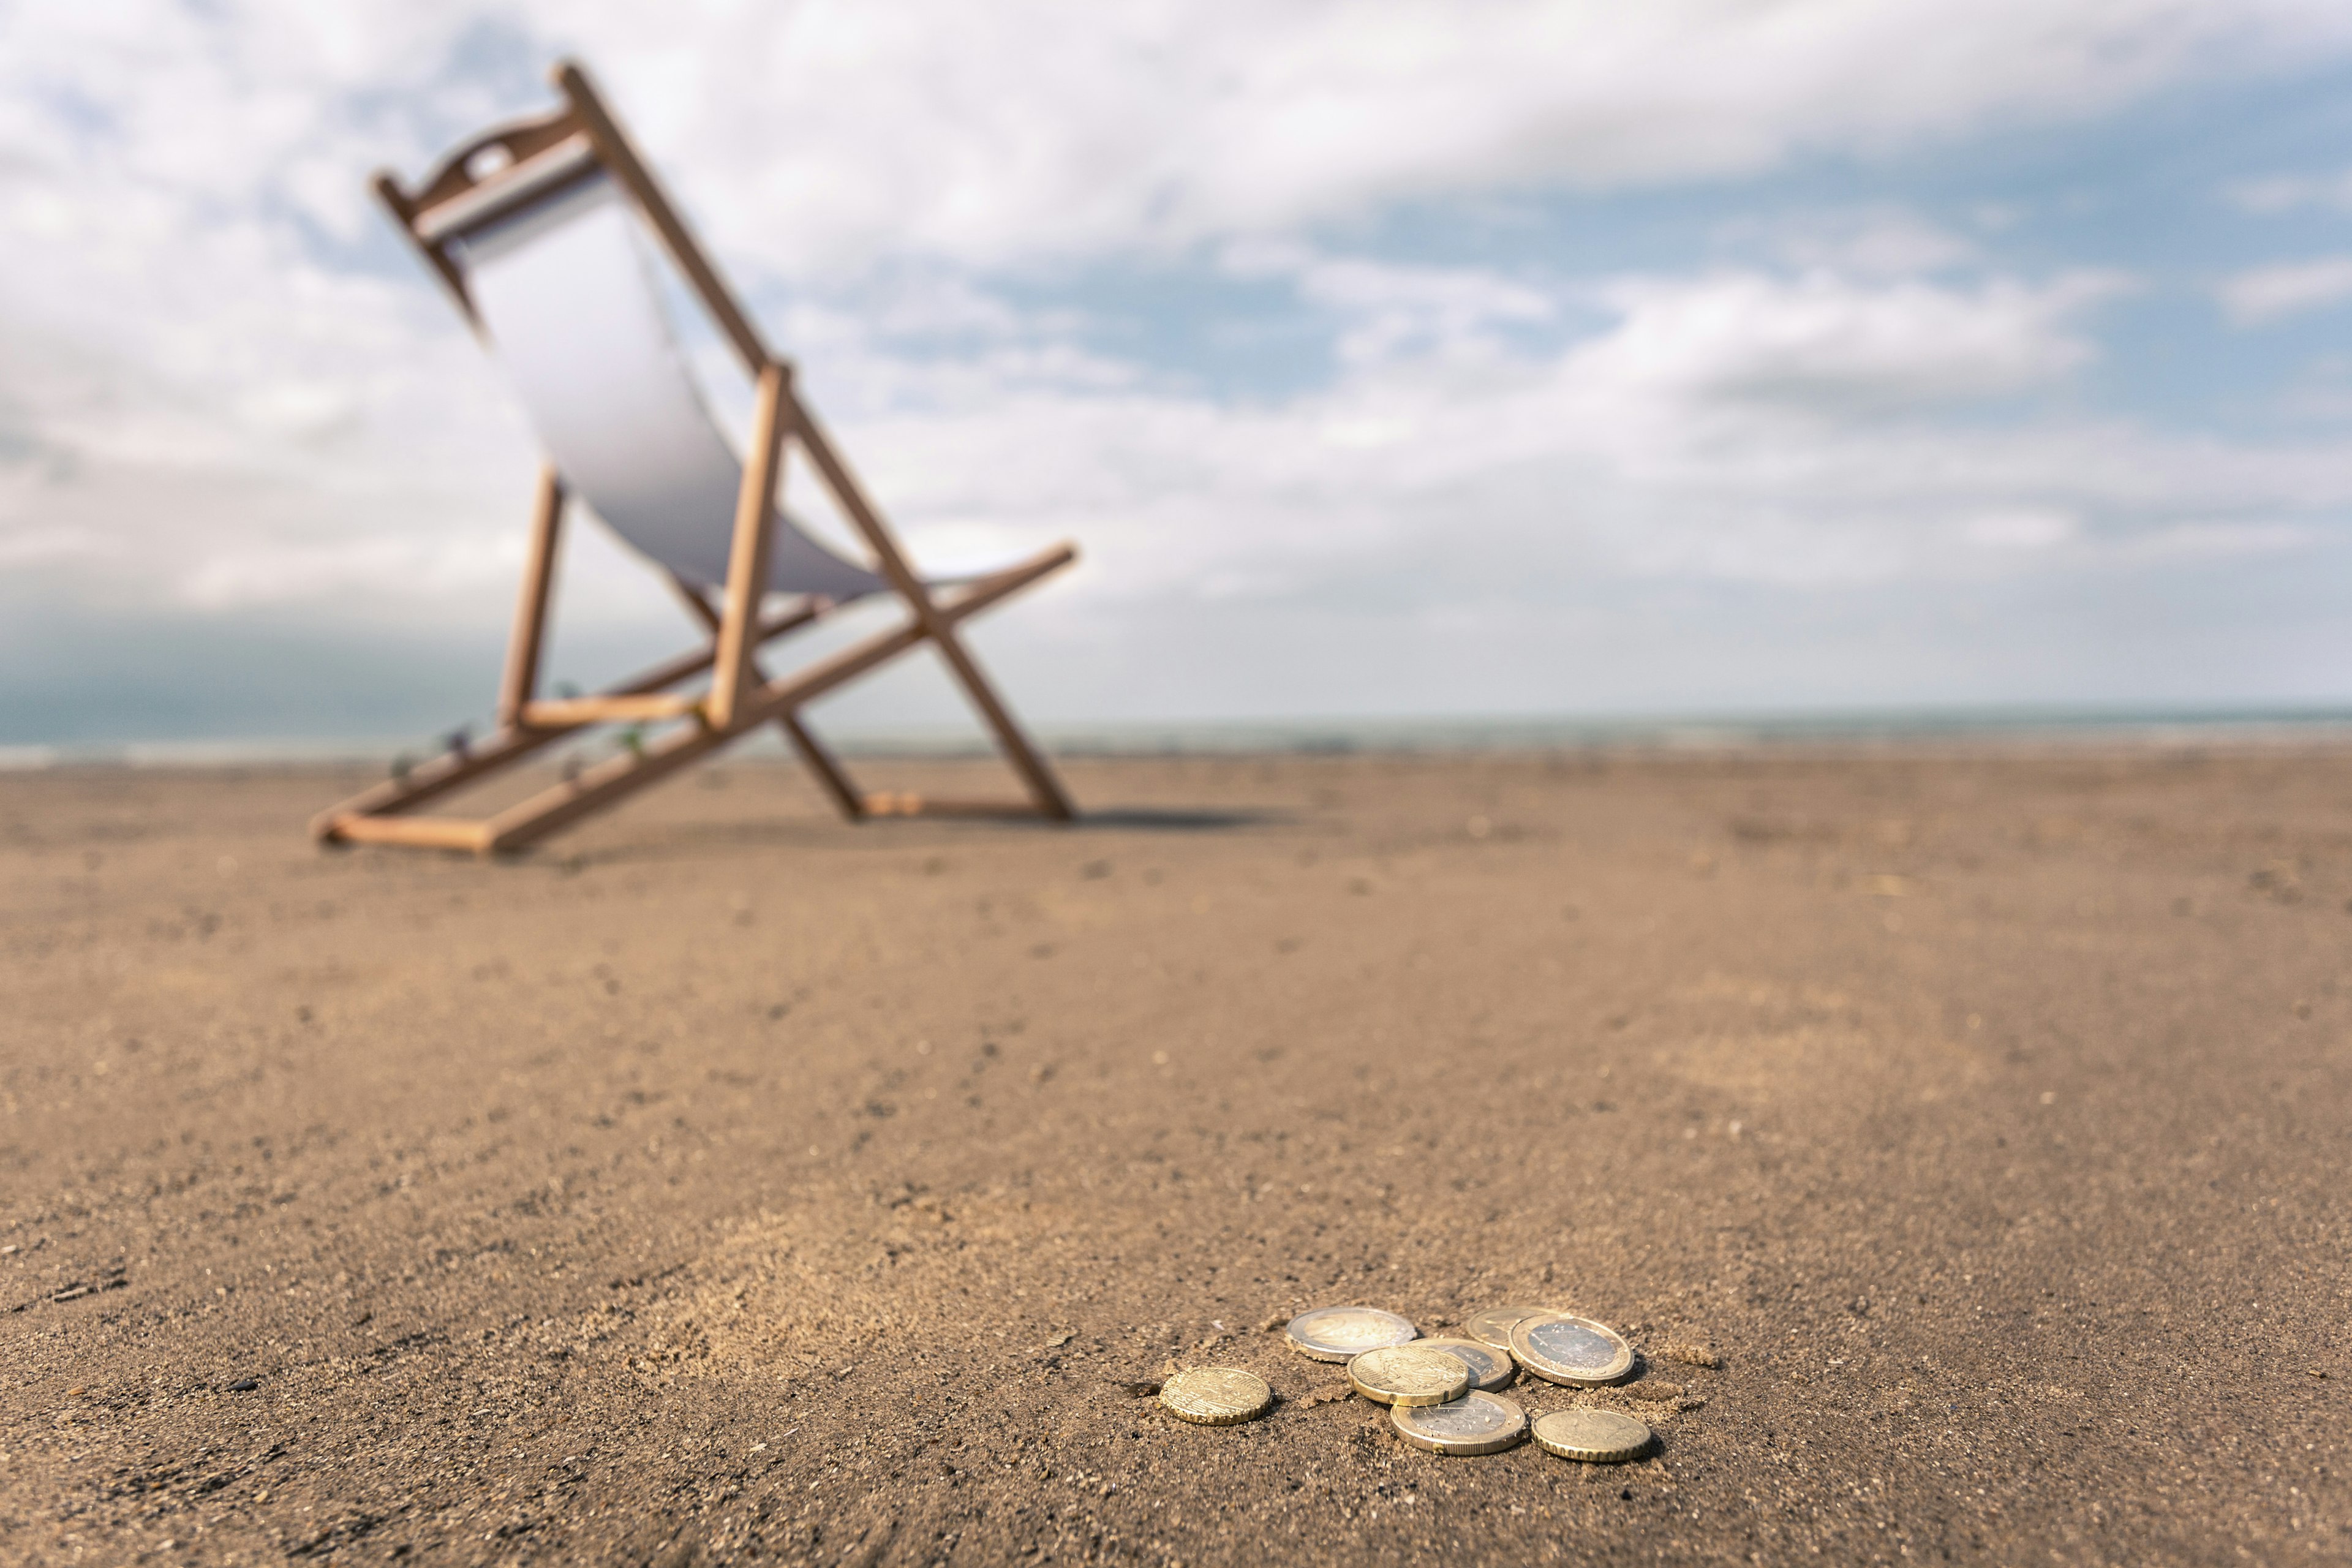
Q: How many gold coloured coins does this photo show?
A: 4